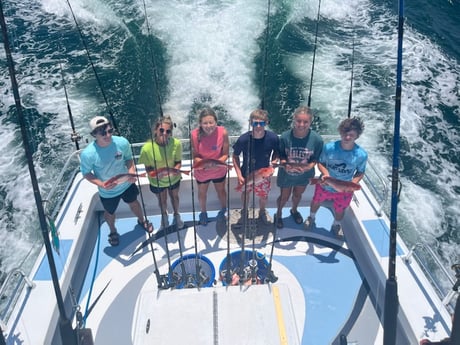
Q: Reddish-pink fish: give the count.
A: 6